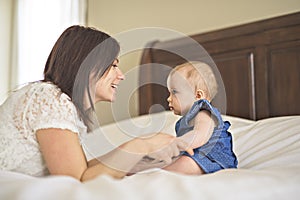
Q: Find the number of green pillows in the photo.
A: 0